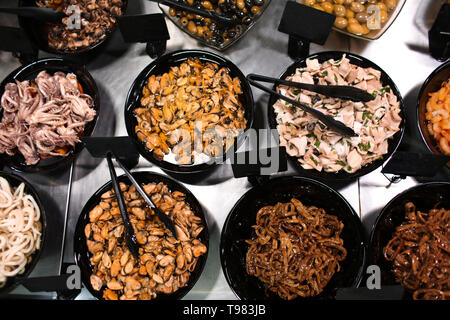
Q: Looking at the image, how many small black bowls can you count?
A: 9